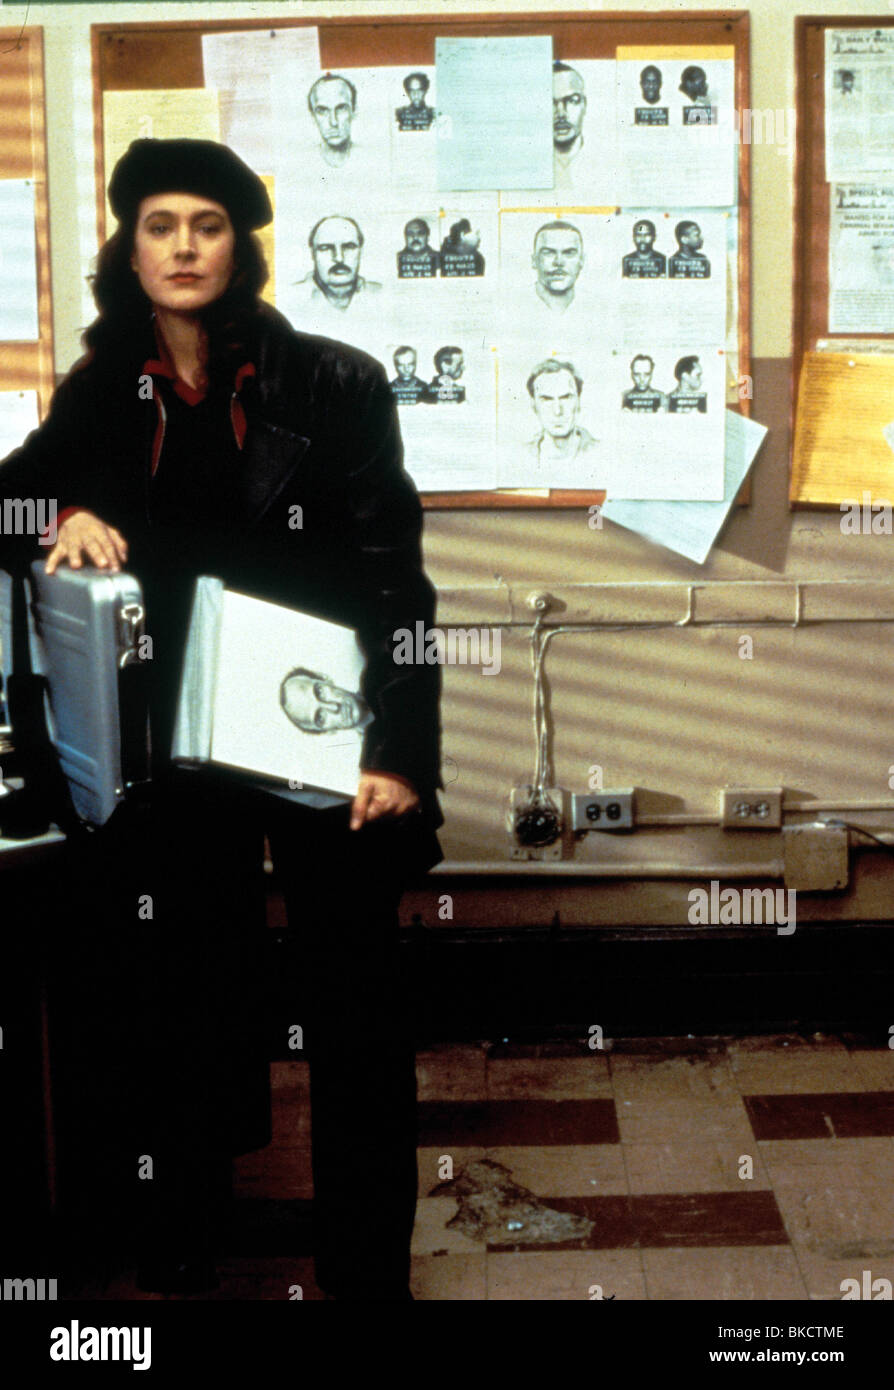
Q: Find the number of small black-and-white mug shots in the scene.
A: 11